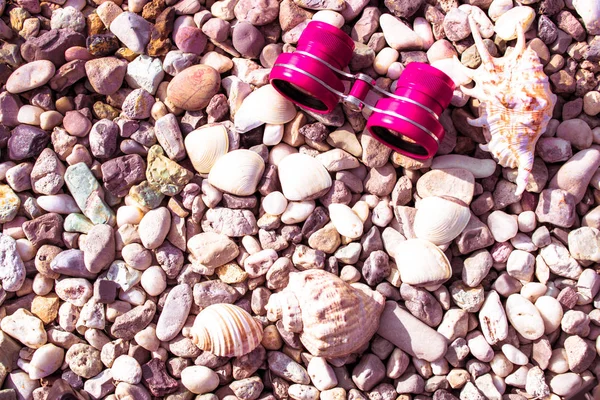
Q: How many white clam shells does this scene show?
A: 6